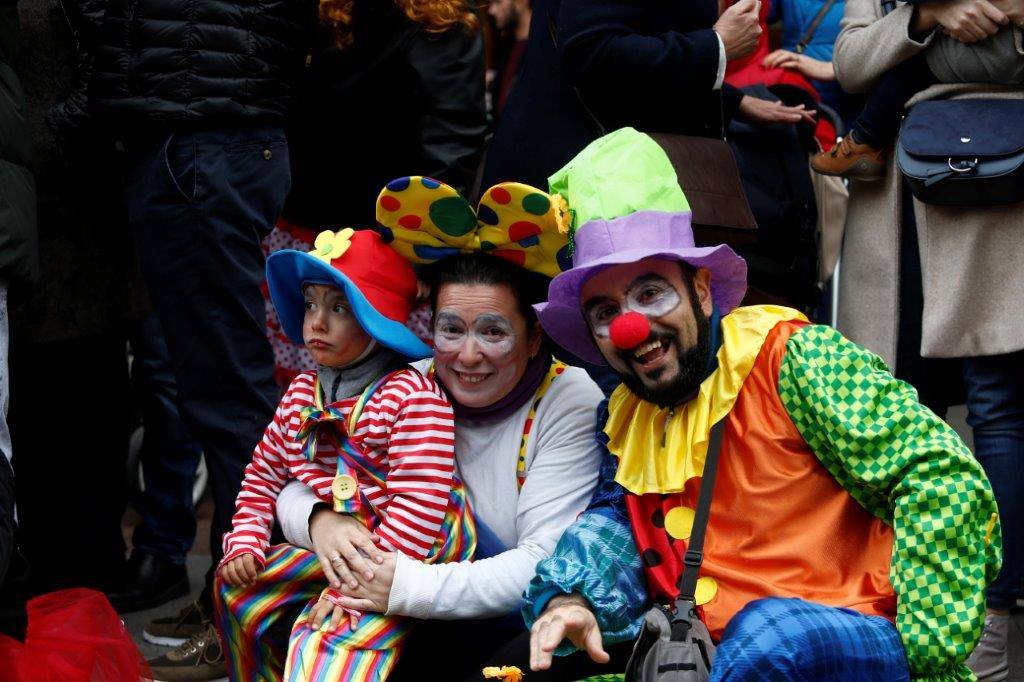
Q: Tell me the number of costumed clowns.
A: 3